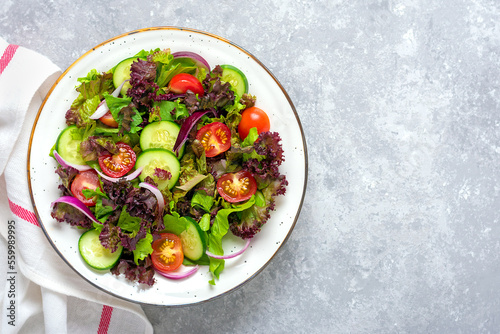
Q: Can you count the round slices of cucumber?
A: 7